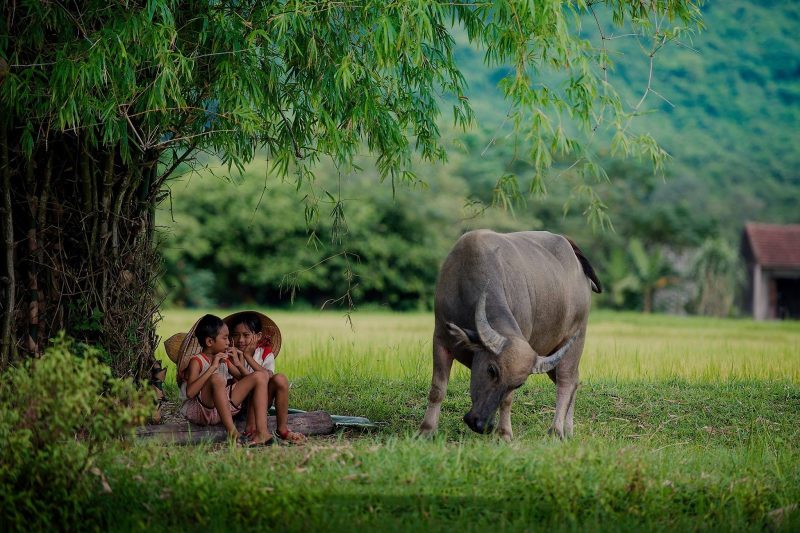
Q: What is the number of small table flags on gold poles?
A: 0